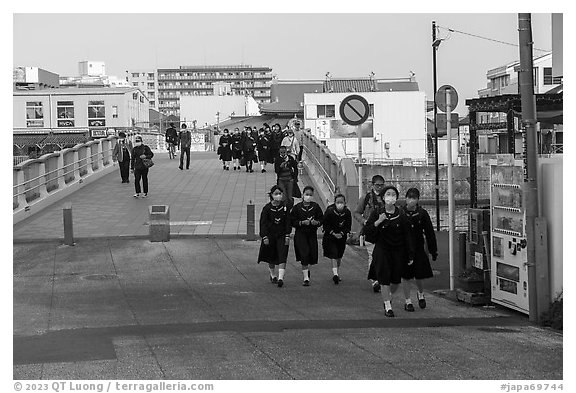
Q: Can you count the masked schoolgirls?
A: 5